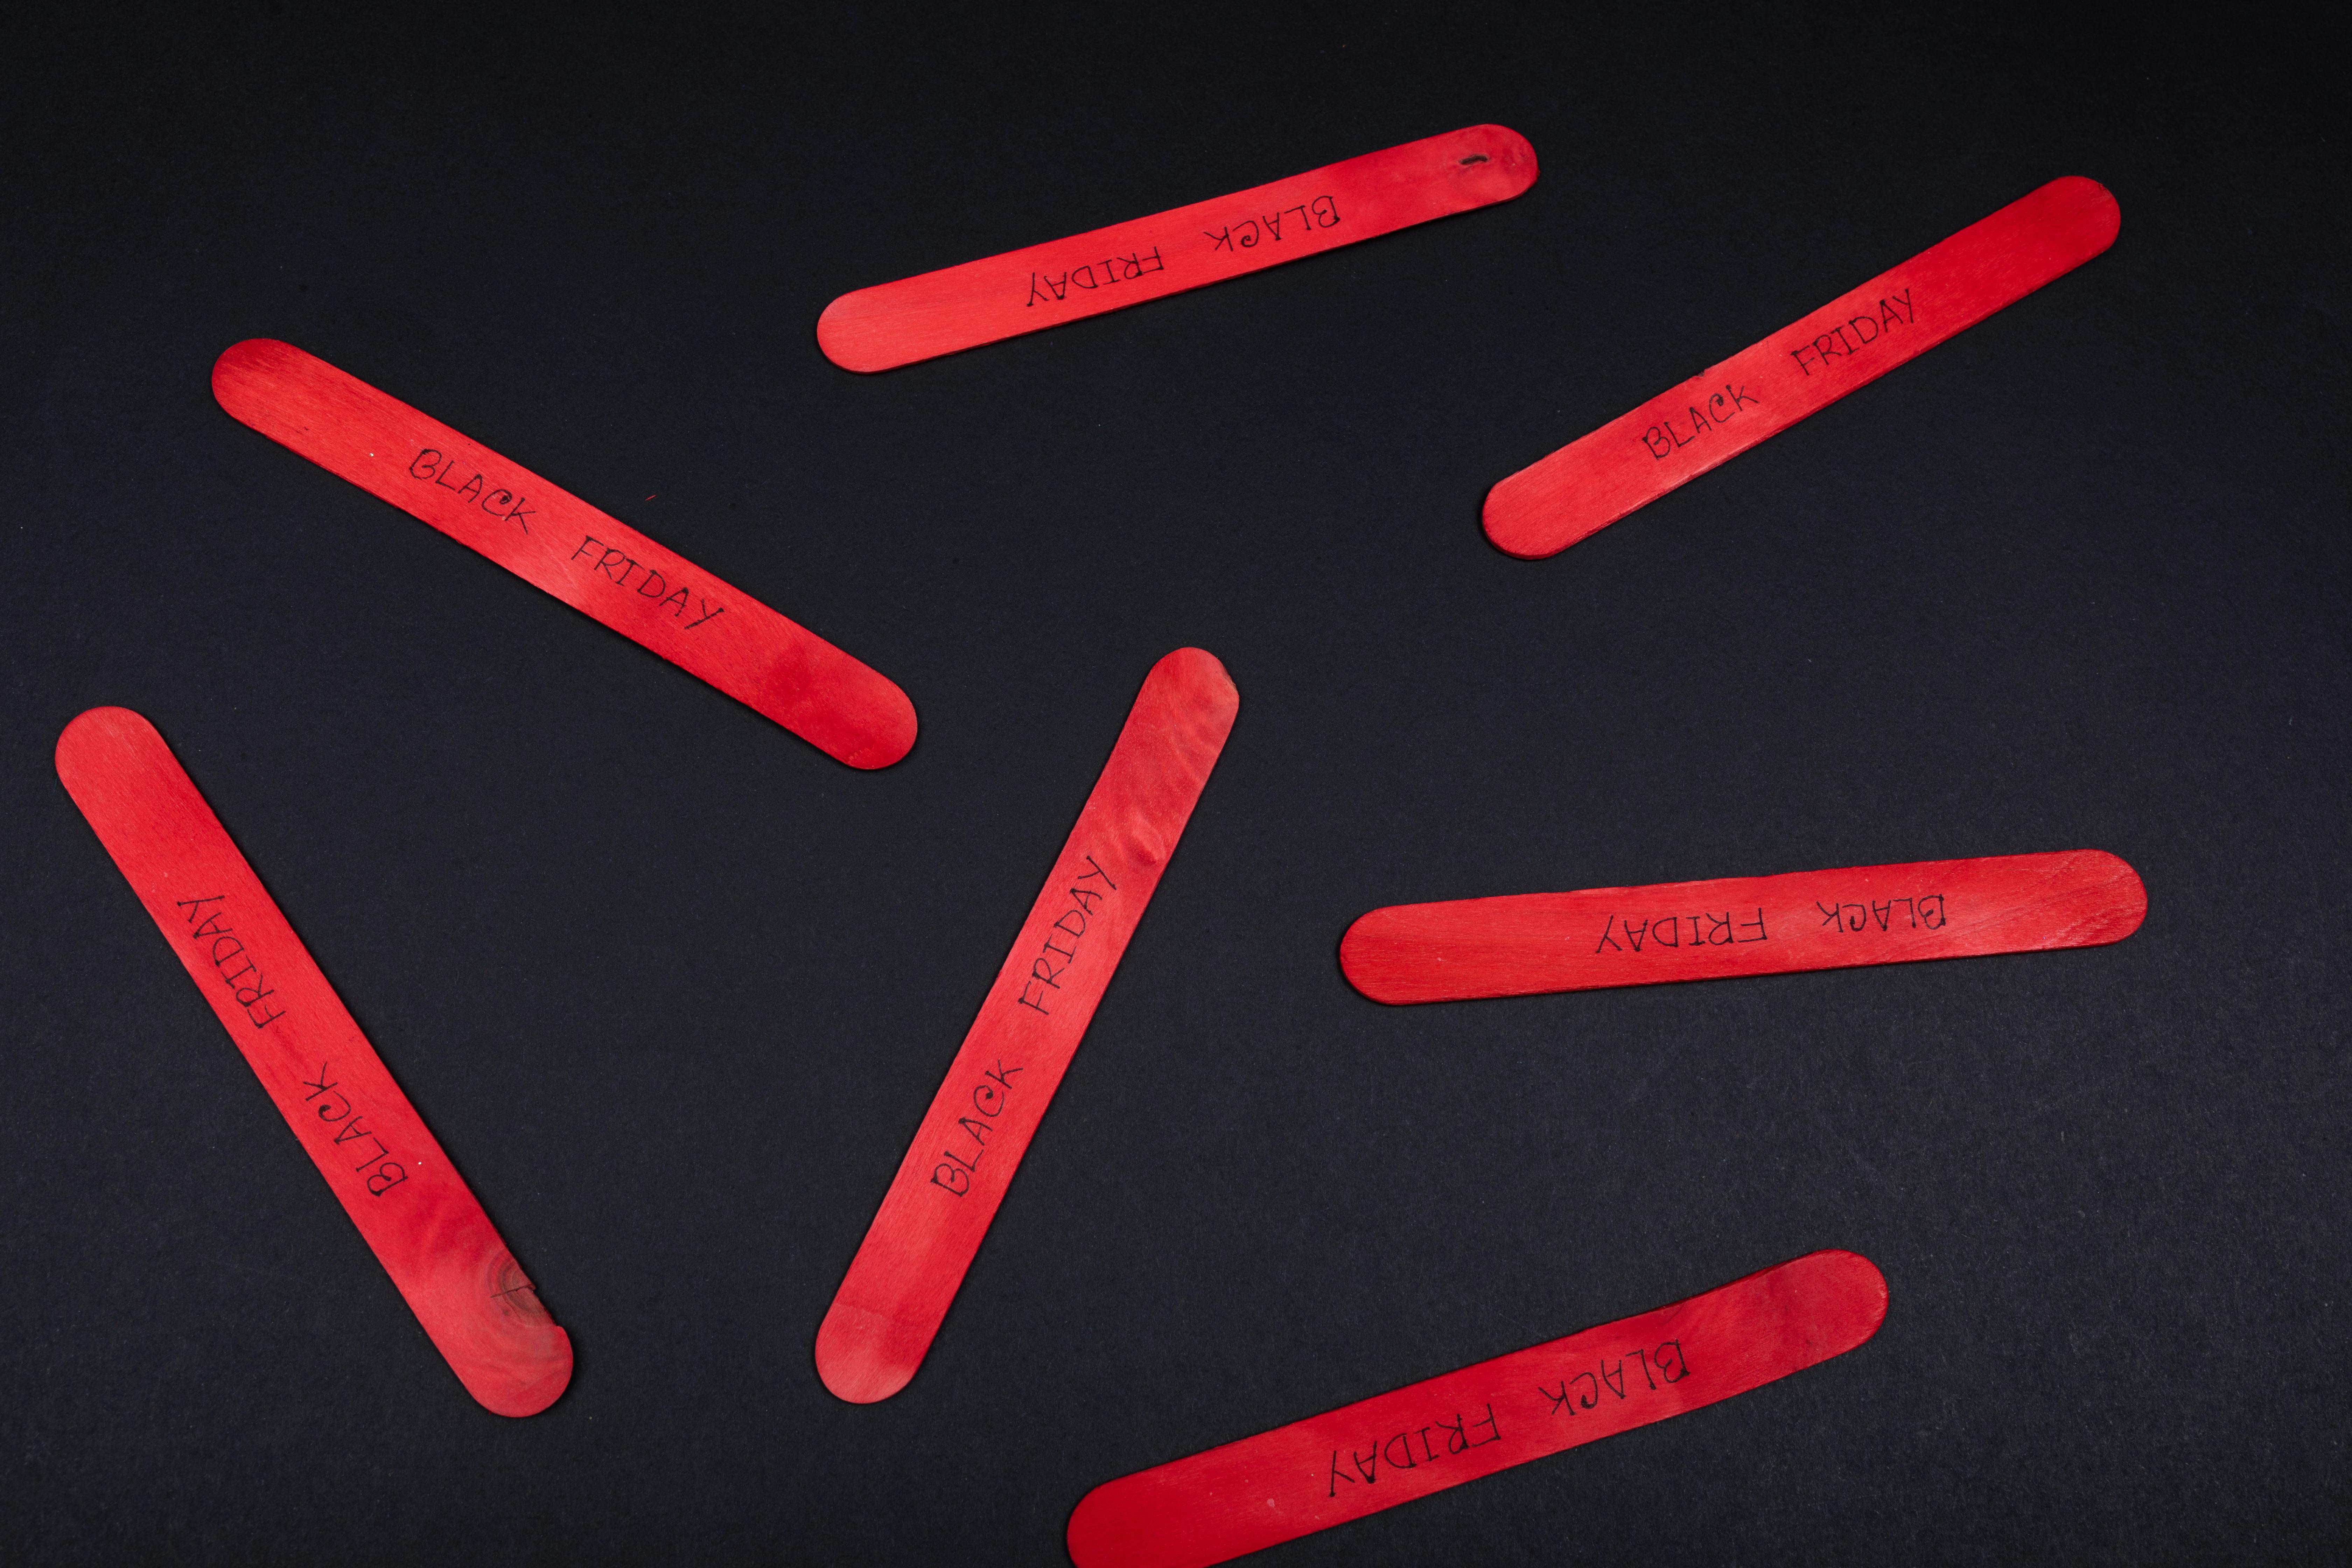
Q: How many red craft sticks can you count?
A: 7